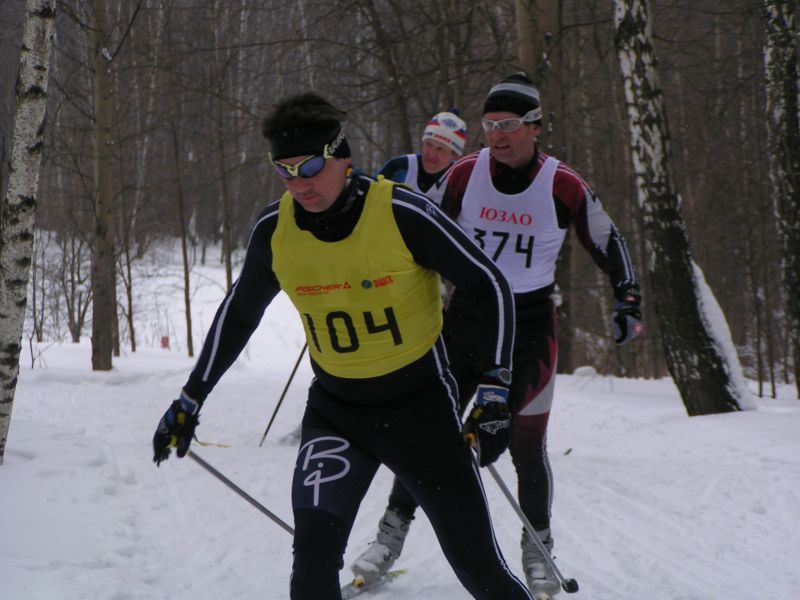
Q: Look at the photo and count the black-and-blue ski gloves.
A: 2